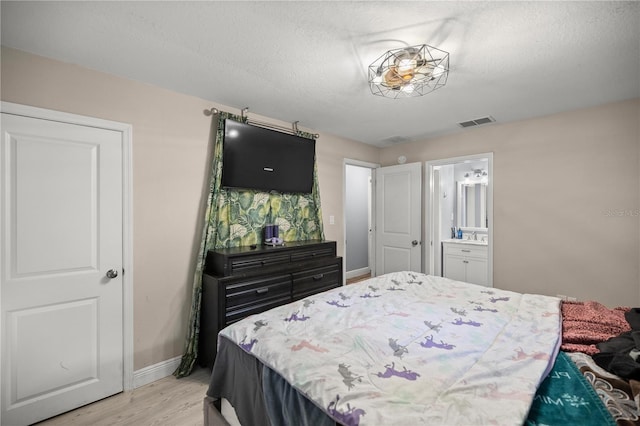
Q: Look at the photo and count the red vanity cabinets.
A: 0